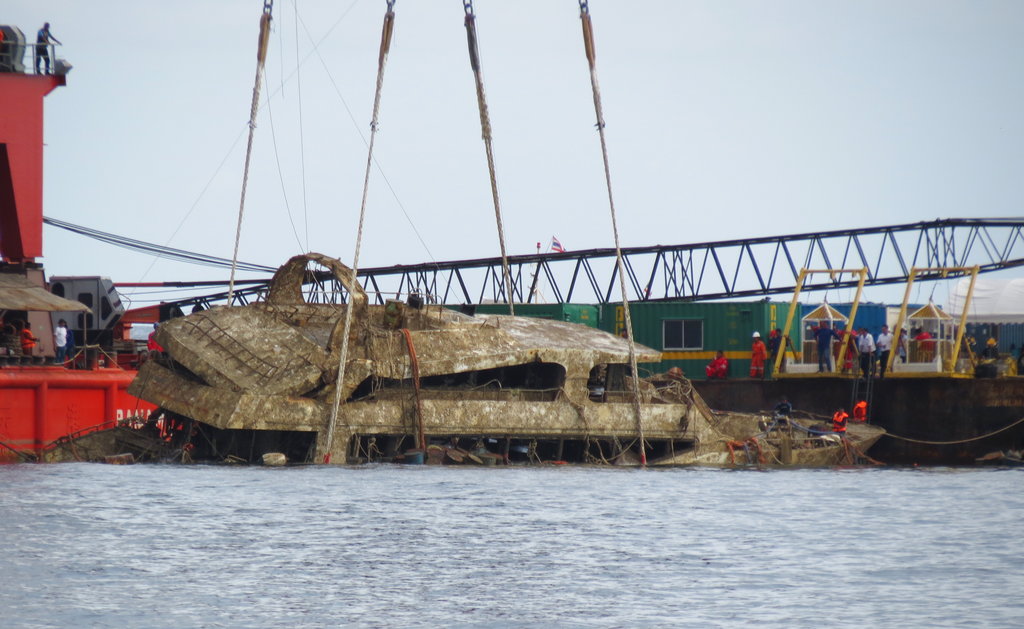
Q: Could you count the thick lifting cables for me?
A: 4